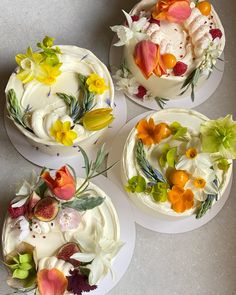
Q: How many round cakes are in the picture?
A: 4